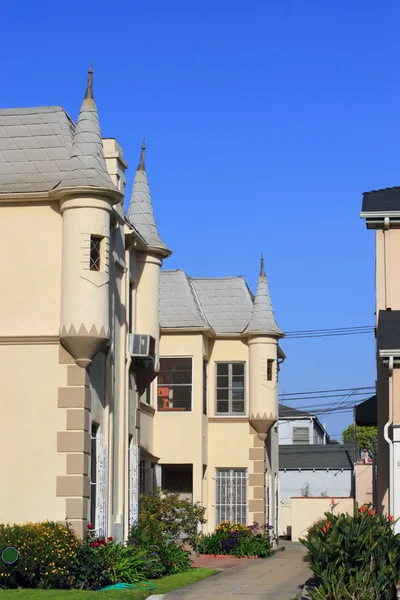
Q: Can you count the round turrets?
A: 3